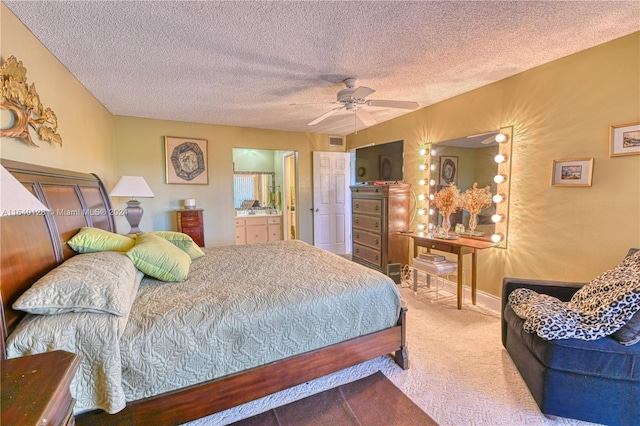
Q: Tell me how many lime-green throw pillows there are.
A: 3